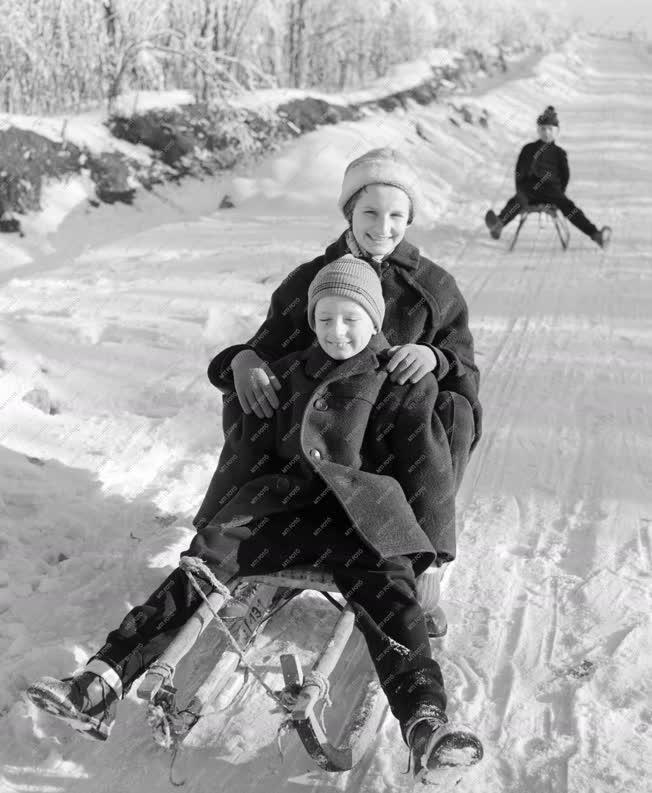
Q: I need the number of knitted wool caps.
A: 3